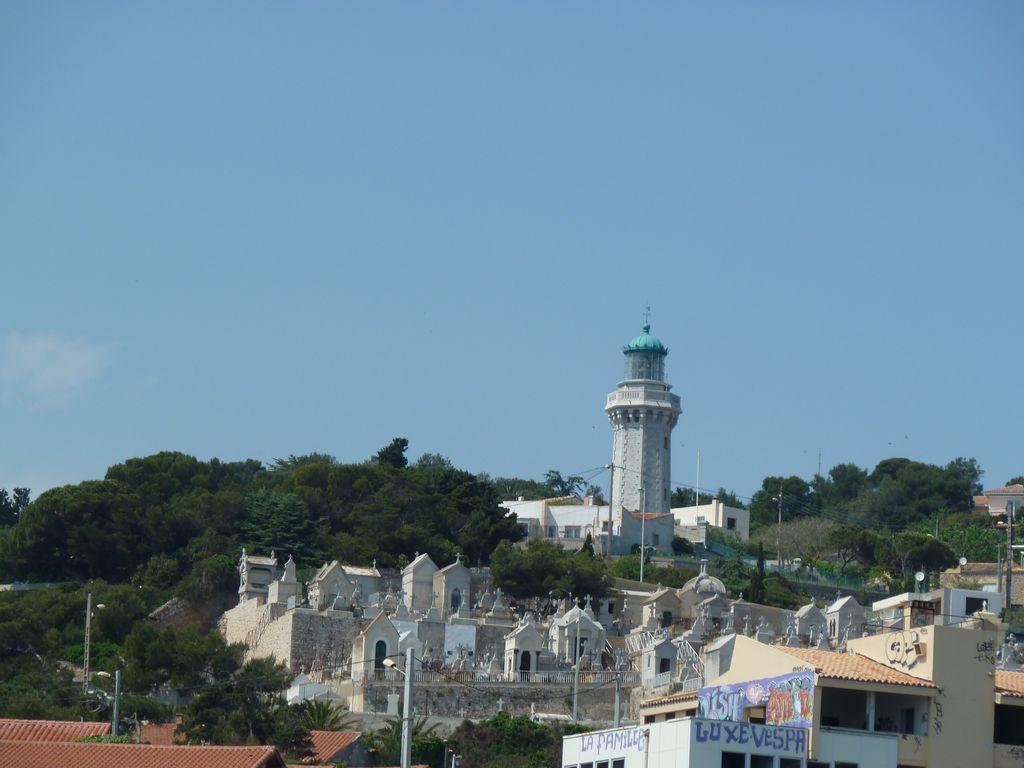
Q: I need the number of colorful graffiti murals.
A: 1